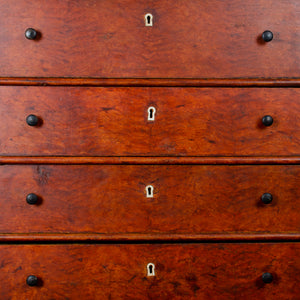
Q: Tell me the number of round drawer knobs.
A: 8